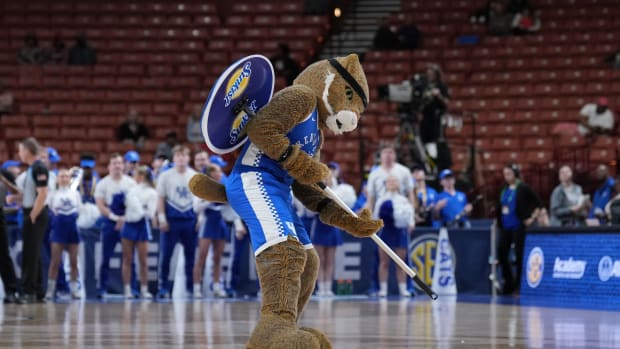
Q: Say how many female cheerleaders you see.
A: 5